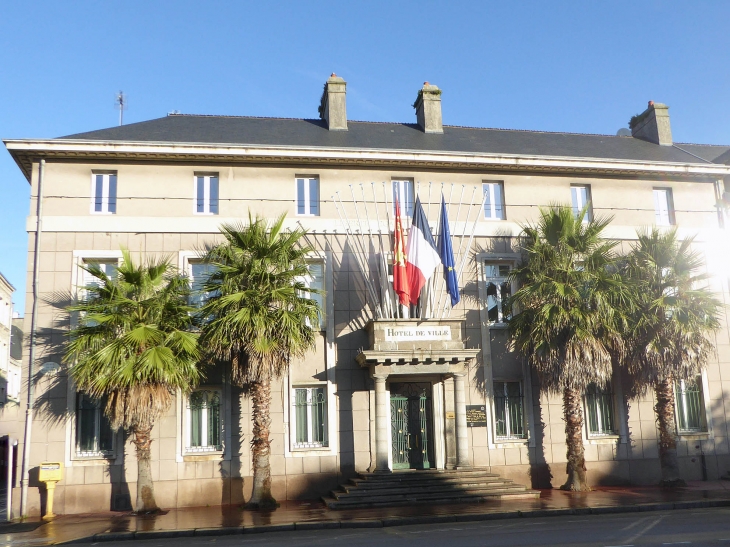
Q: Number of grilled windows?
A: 6